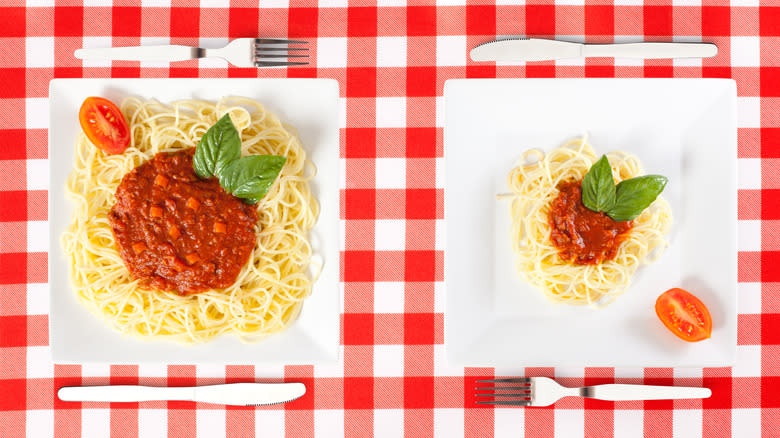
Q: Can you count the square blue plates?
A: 0